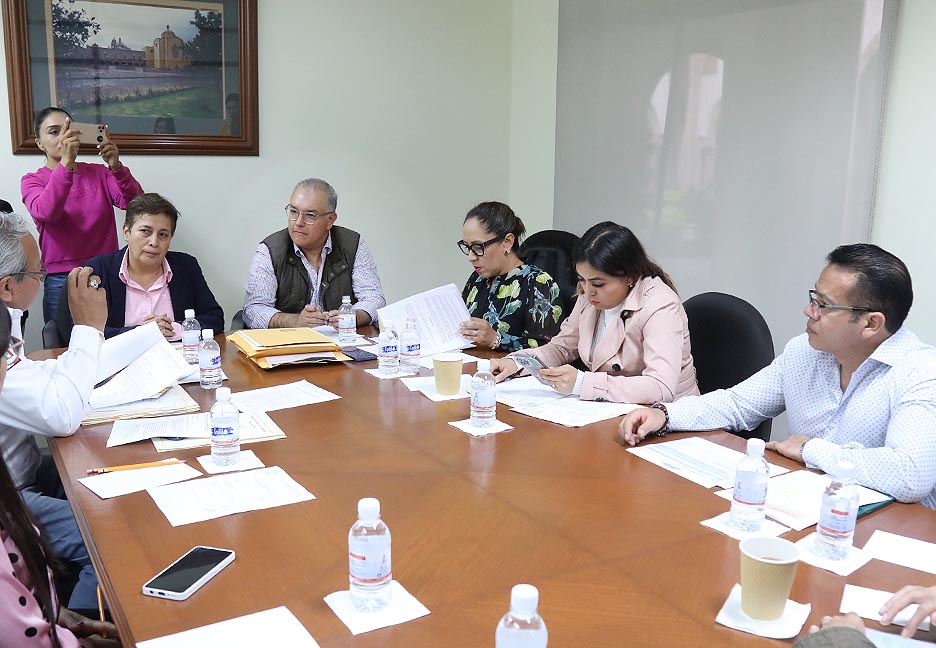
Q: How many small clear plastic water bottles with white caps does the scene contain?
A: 11